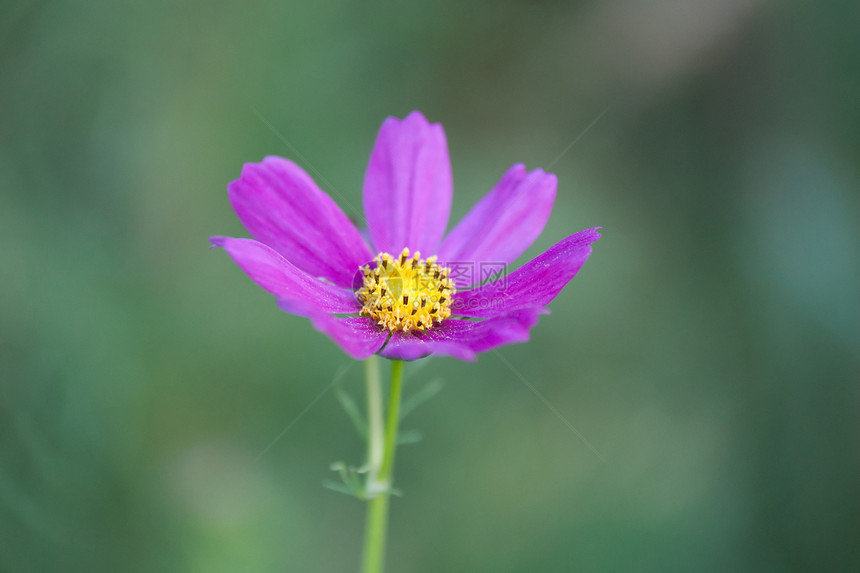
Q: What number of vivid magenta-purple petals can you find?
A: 8